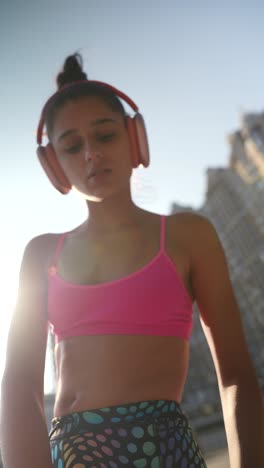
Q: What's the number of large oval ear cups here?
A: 2